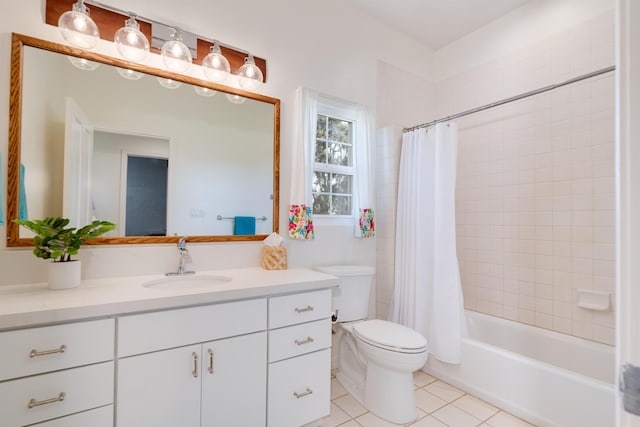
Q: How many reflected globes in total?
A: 5